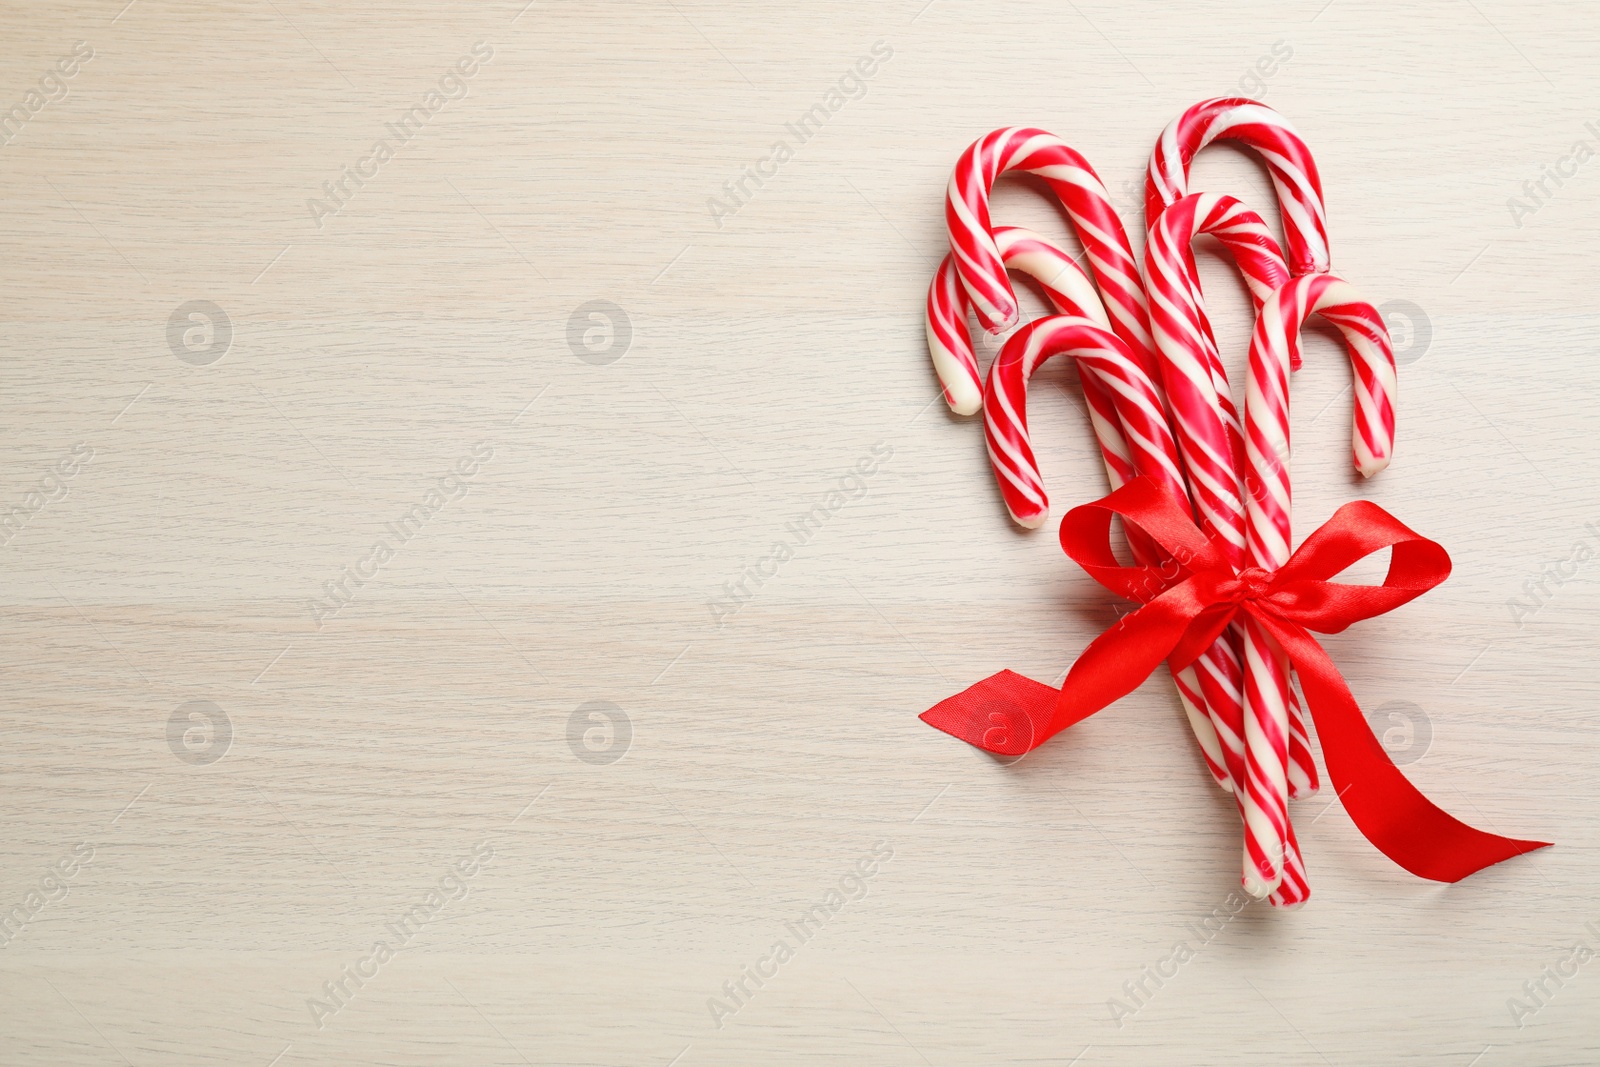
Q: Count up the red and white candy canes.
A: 6